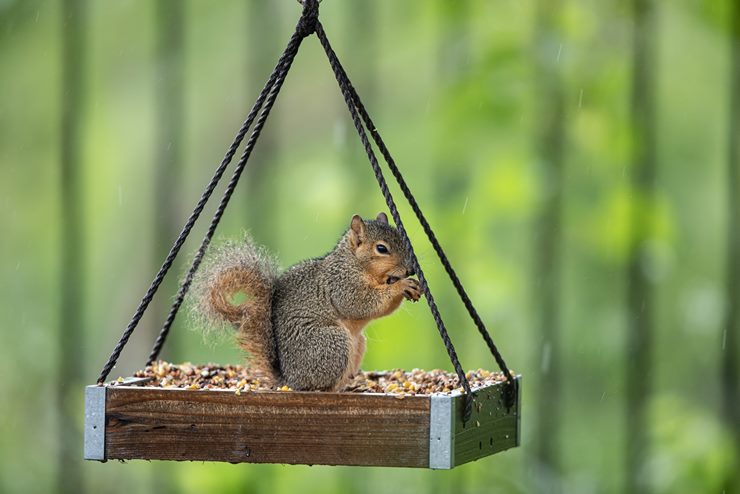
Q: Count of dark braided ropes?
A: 4